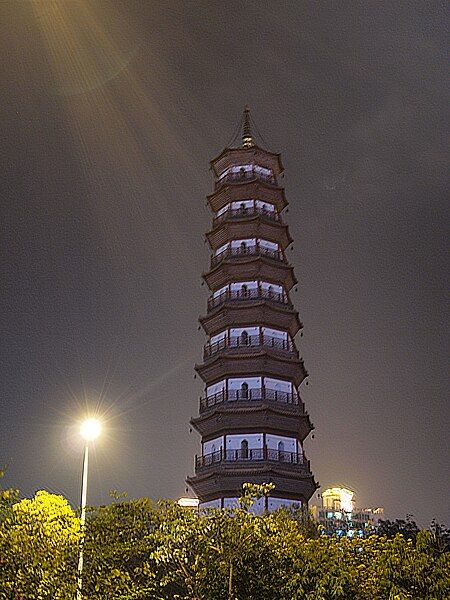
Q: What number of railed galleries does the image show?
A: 7